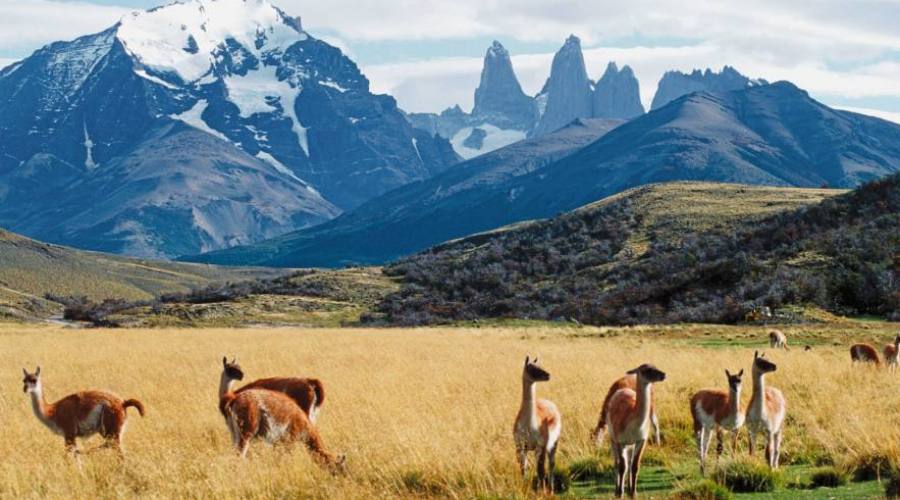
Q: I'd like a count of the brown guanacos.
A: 11